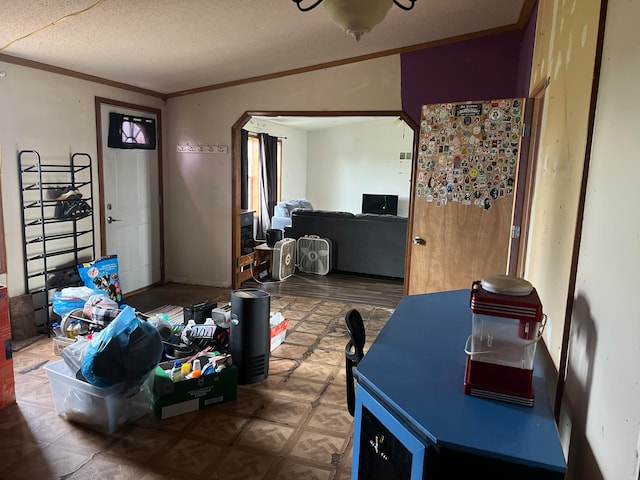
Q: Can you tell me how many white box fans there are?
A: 2